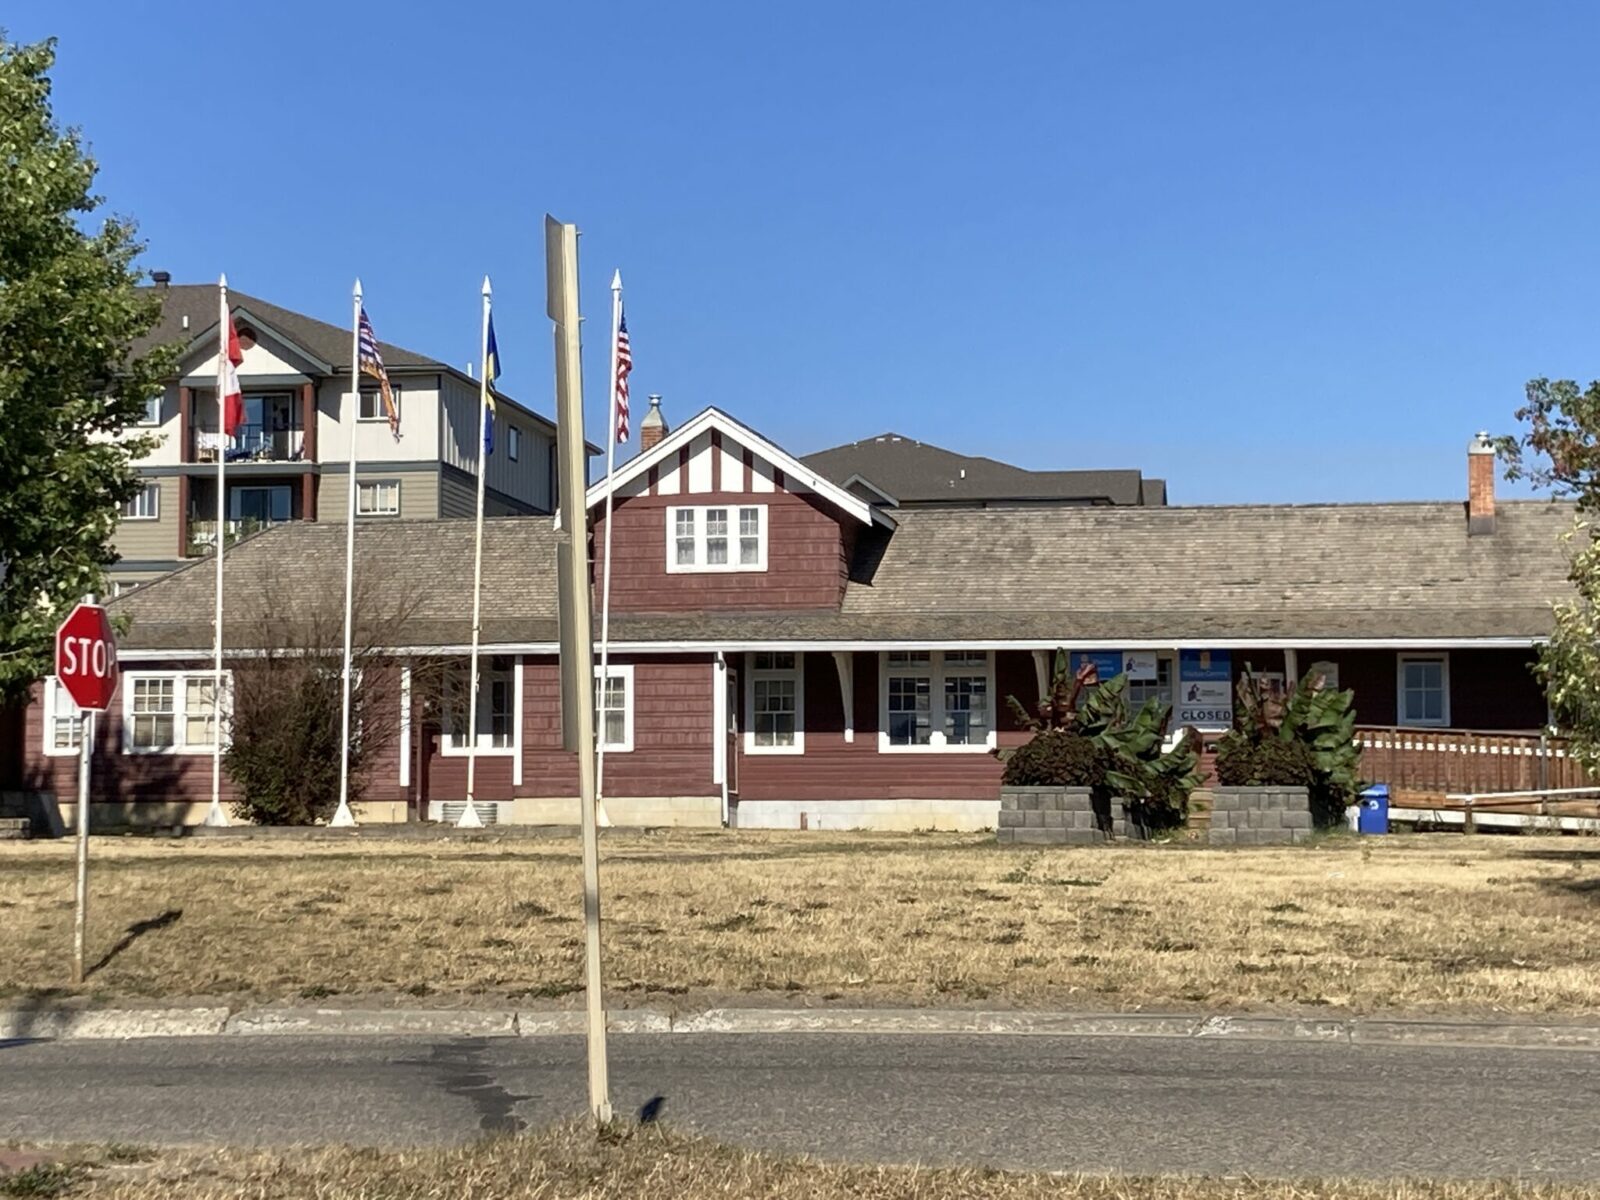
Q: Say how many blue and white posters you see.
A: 2